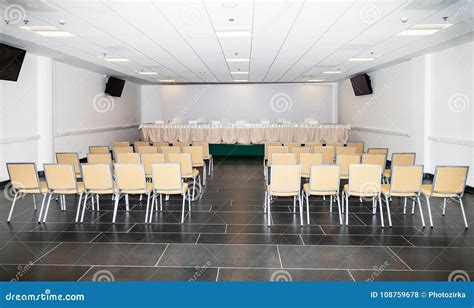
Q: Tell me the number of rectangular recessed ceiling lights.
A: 12